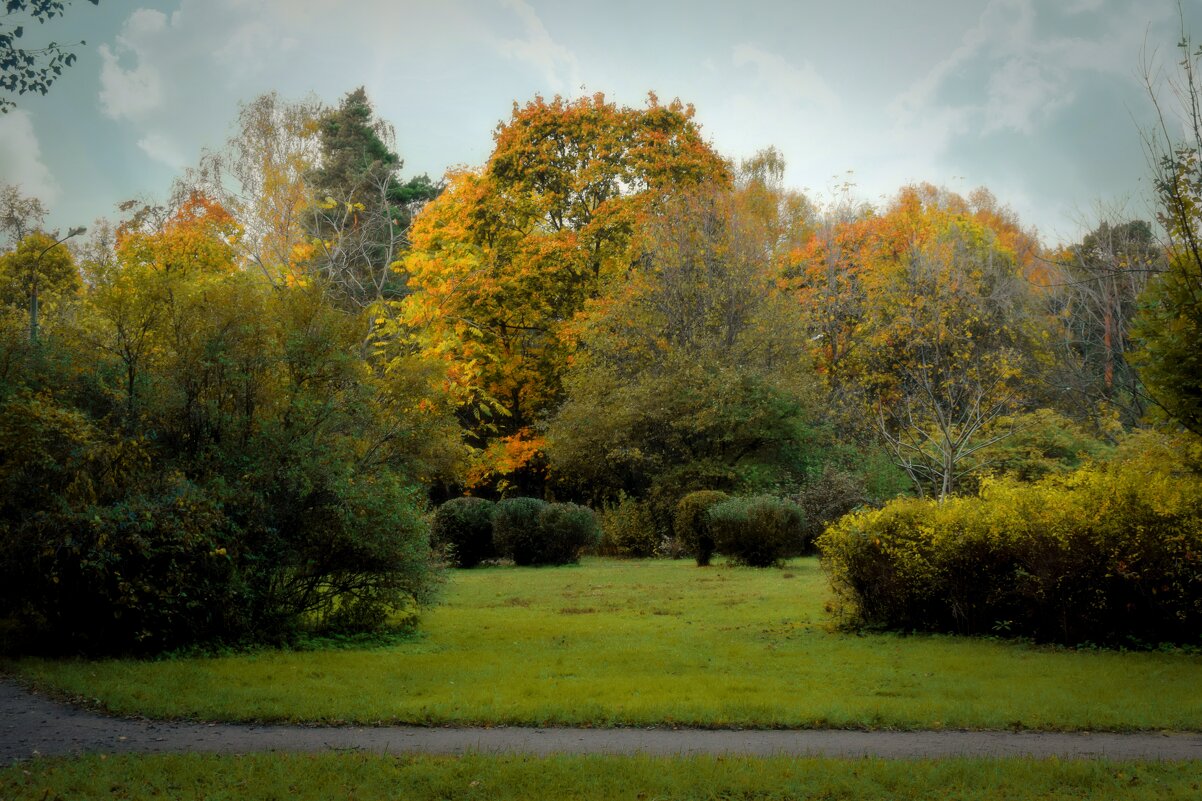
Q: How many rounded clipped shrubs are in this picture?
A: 5